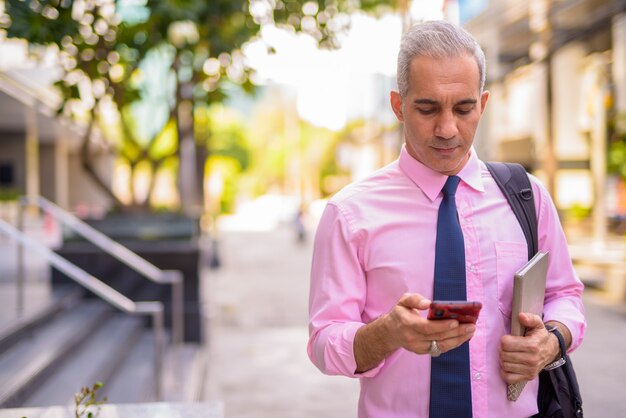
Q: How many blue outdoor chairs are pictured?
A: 0